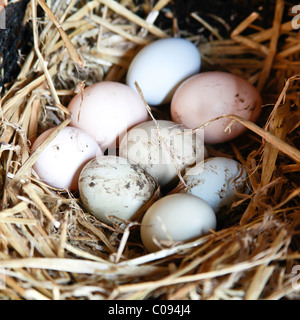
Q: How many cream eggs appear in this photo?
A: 3